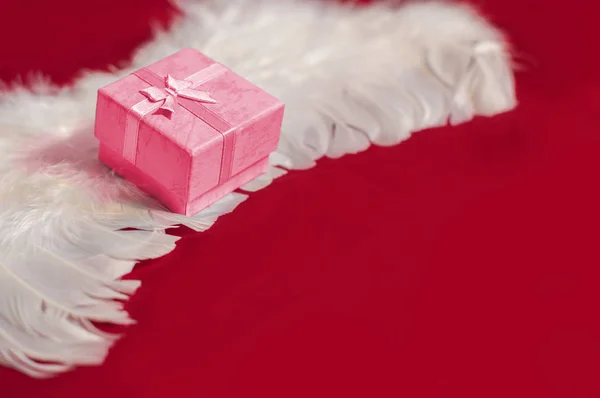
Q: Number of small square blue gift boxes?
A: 0